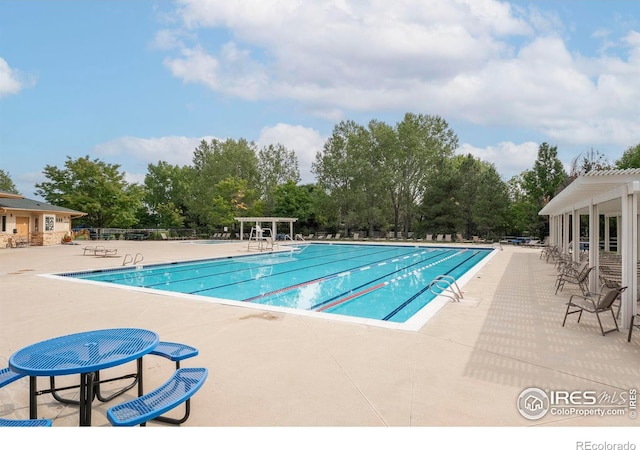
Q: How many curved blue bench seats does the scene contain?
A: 4